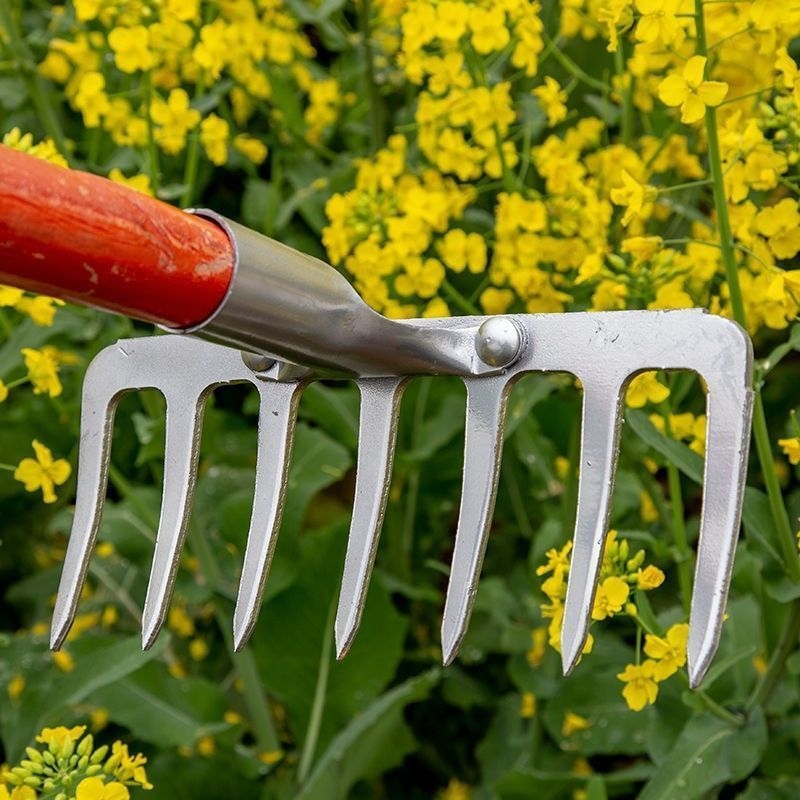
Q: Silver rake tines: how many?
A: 7